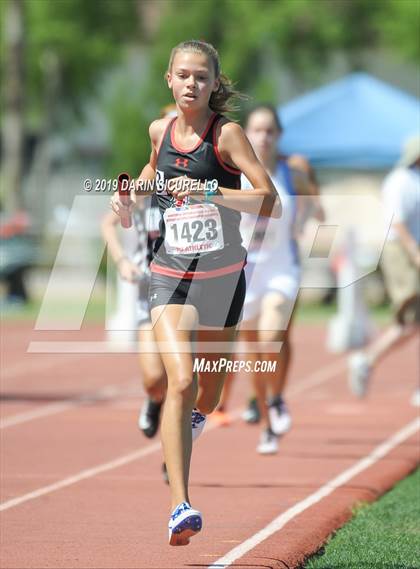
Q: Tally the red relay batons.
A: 1